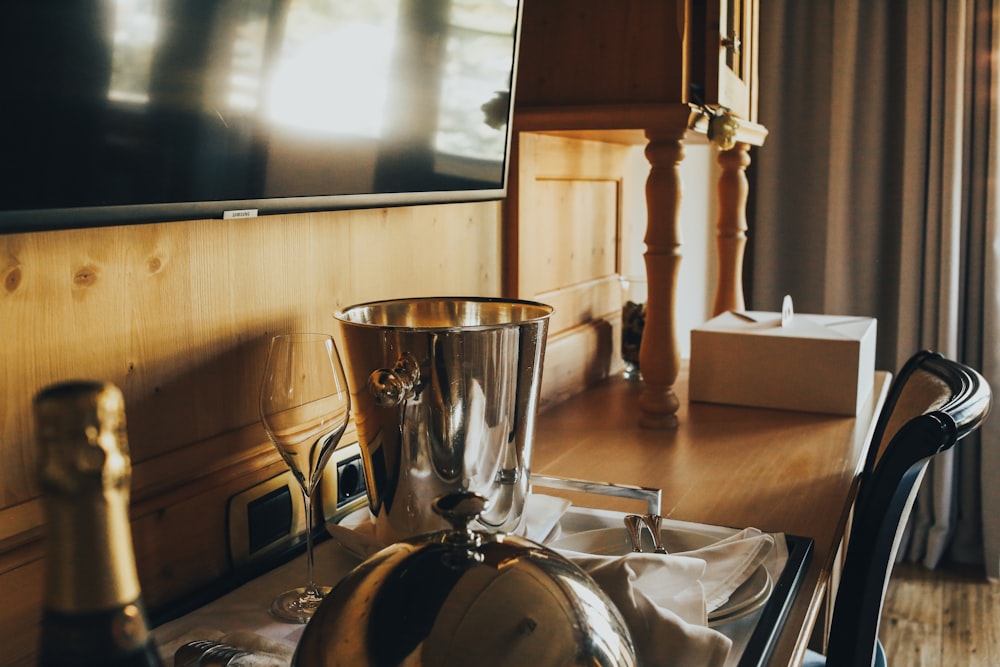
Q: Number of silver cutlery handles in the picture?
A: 2